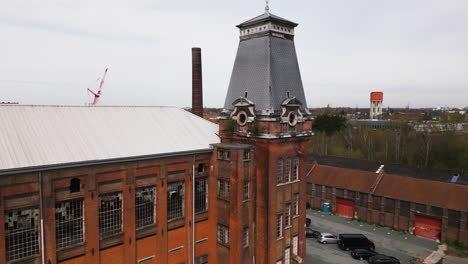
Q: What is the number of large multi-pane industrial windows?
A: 6